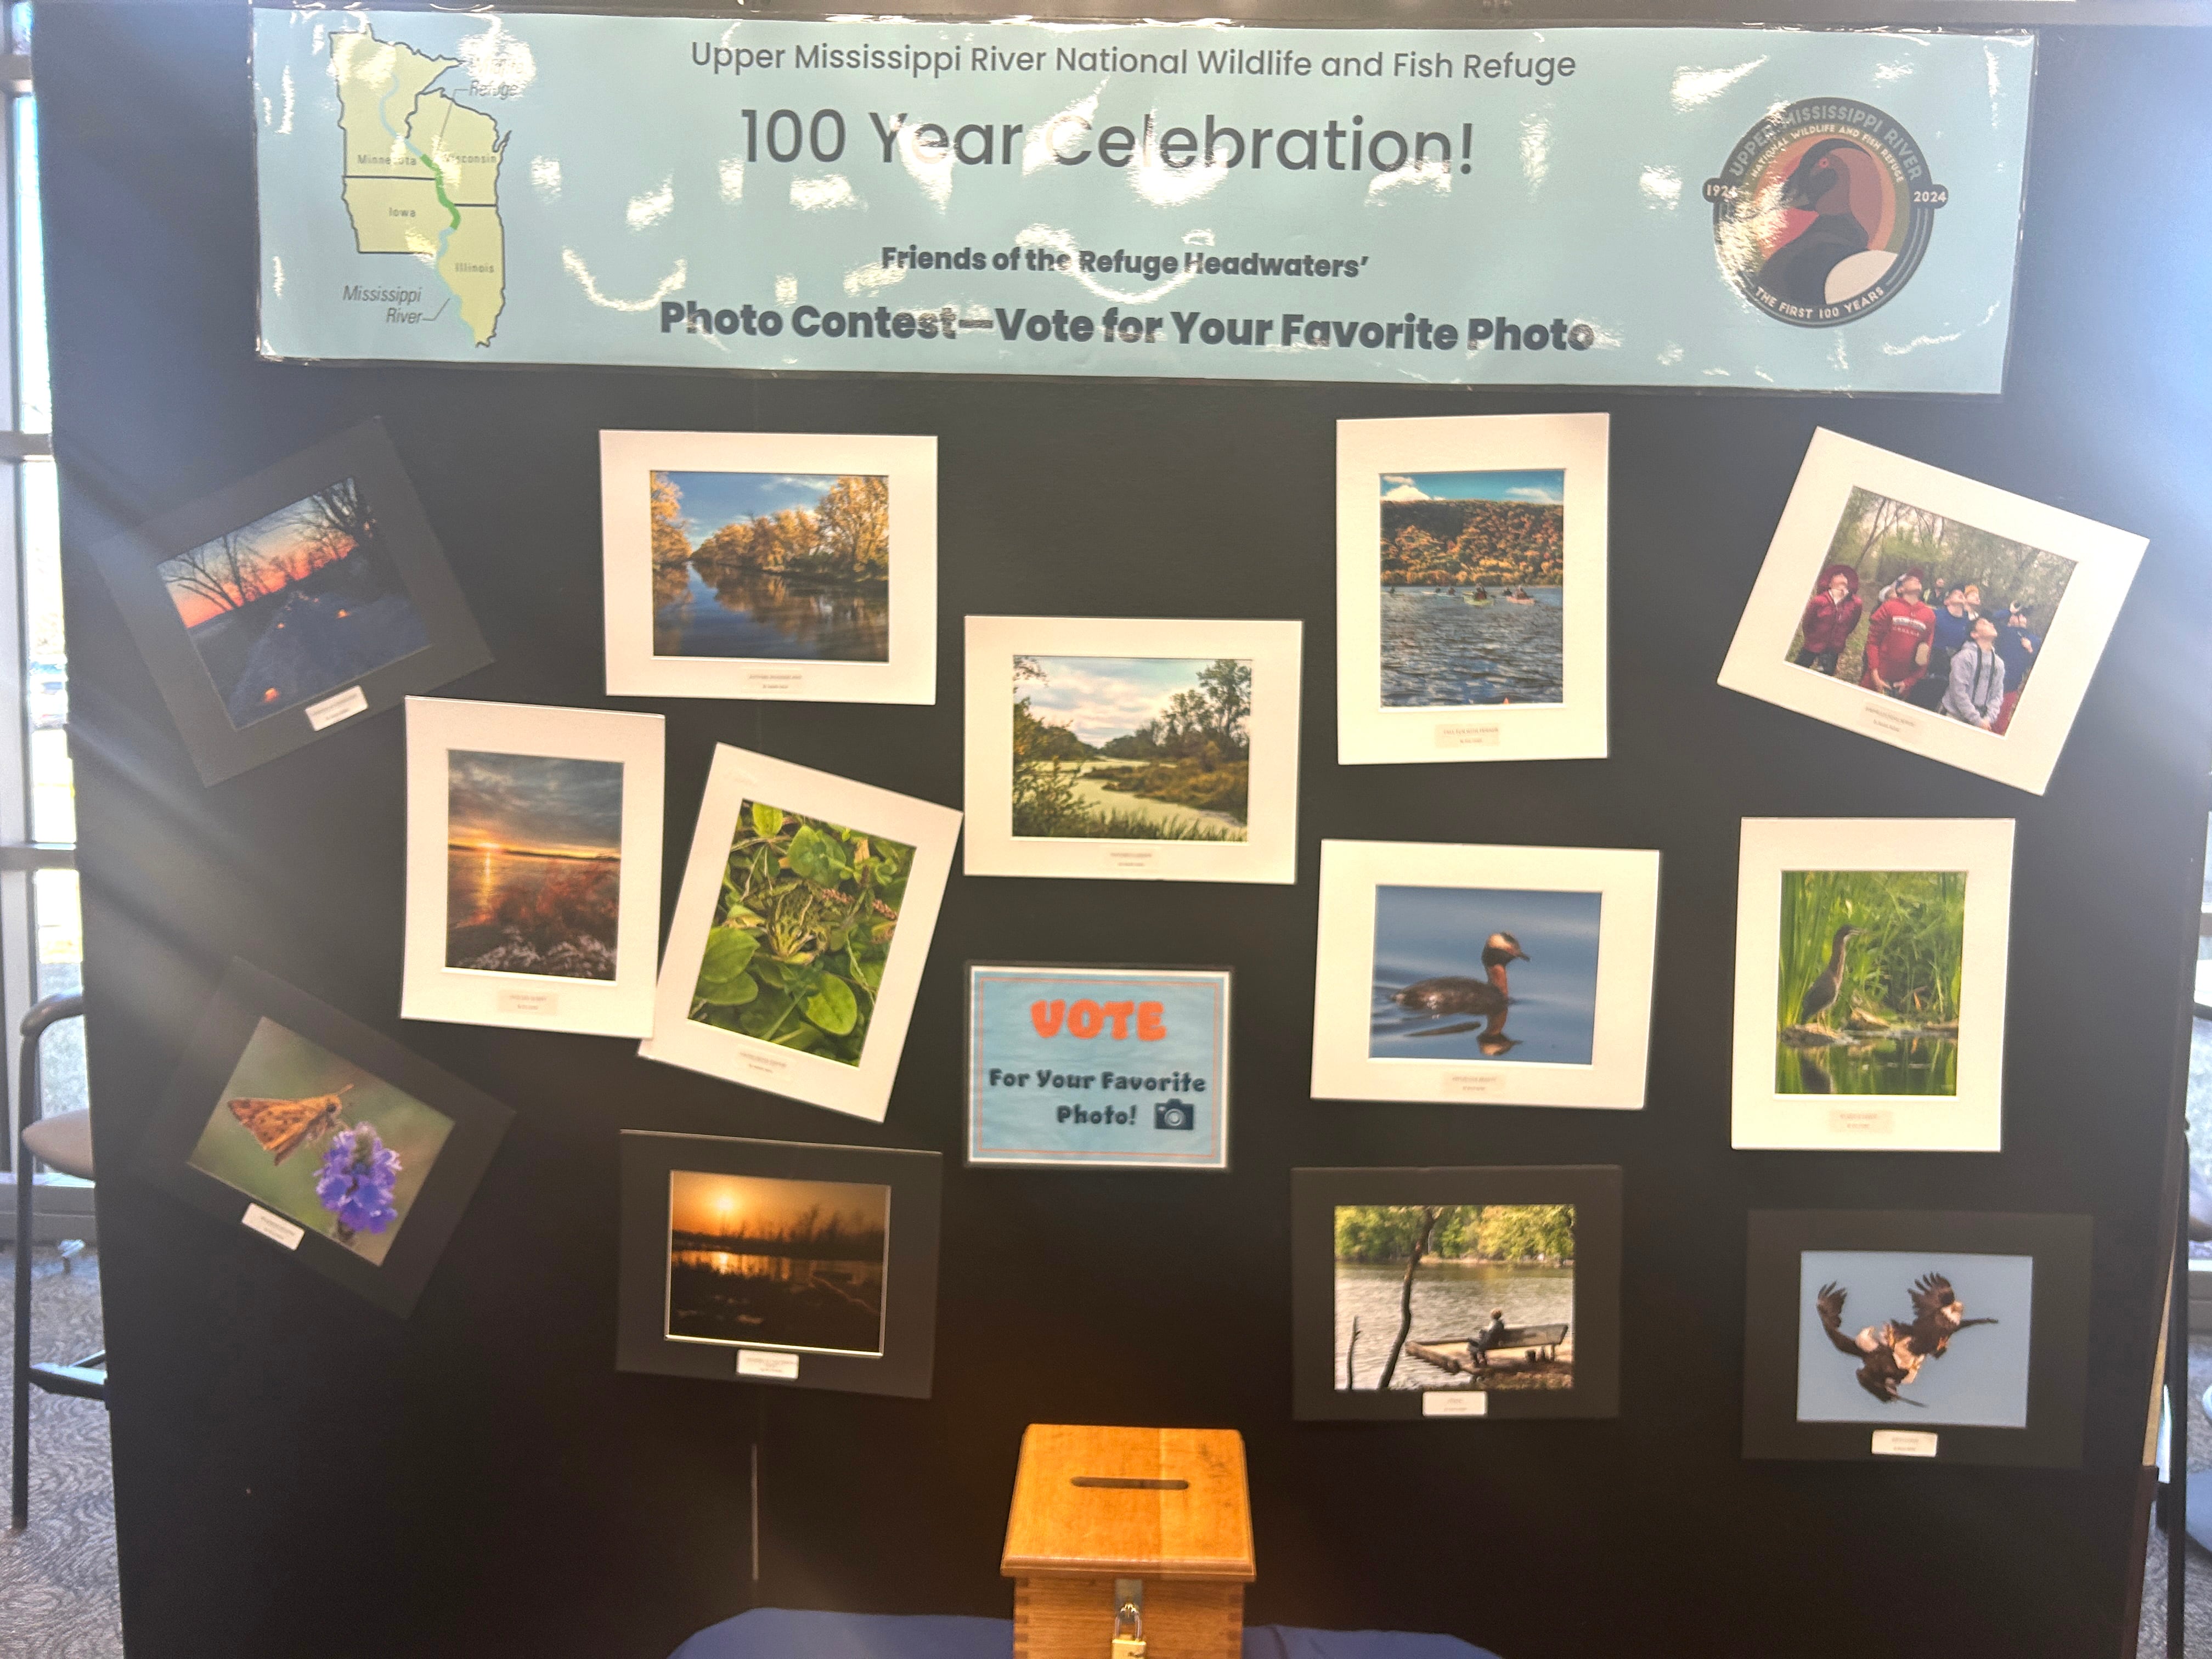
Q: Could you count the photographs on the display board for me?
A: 13